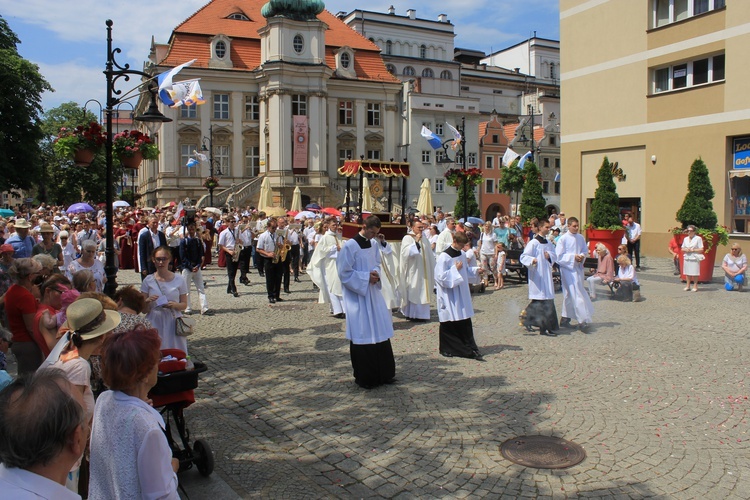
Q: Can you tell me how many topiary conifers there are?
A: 4